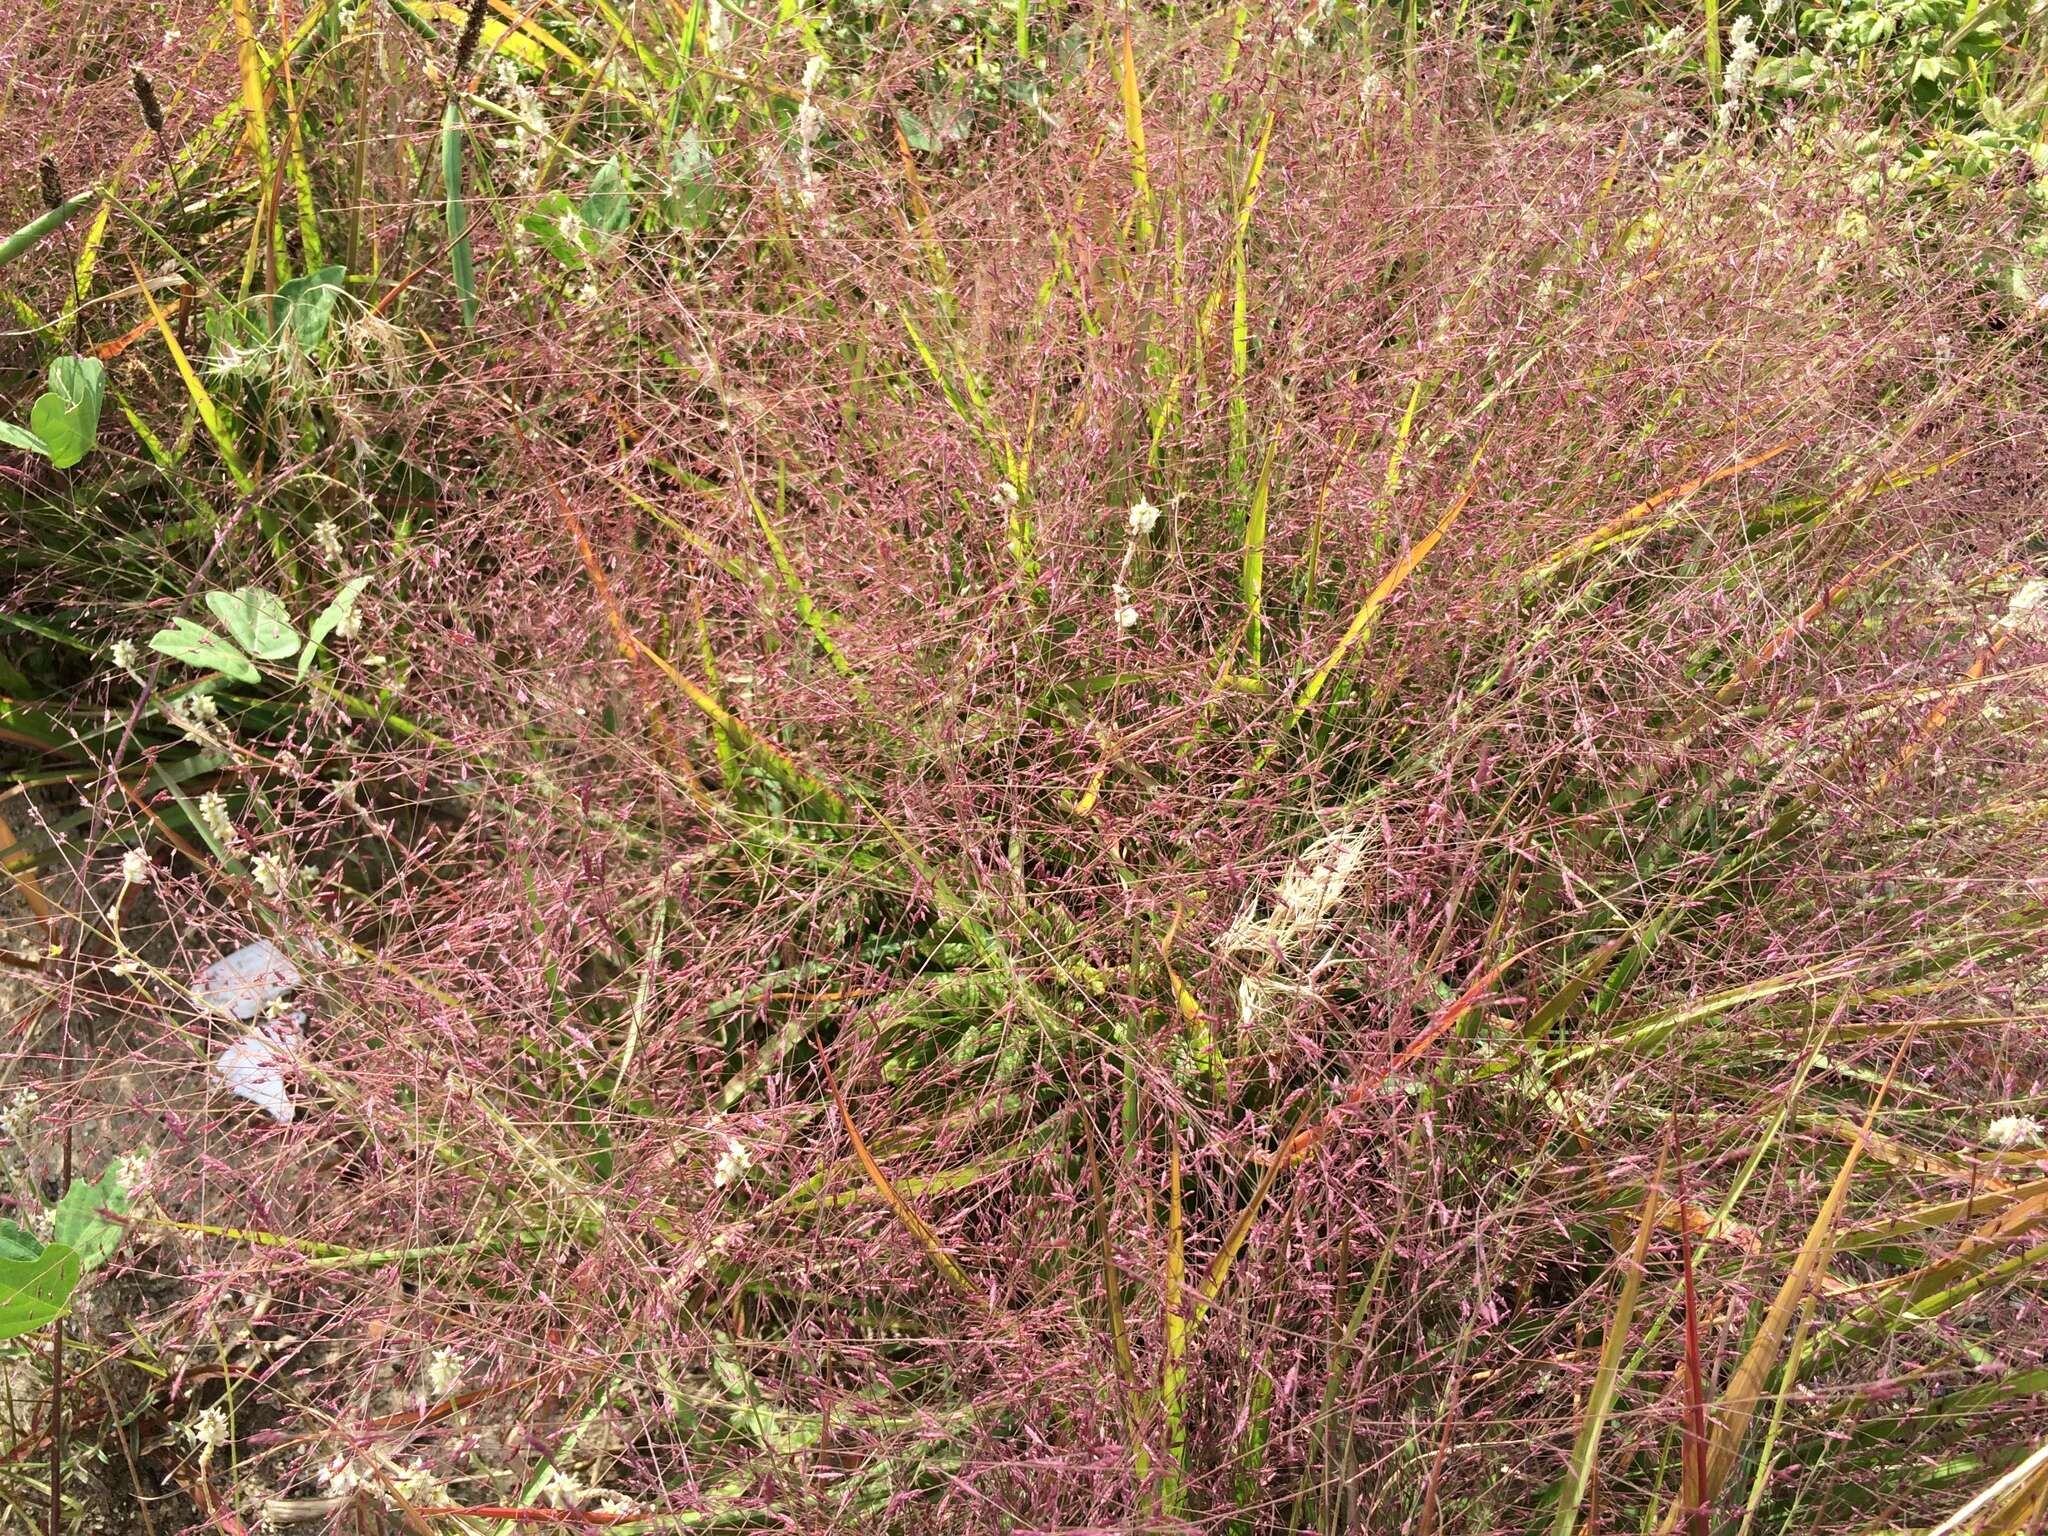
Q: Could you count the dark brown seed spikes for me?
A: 3